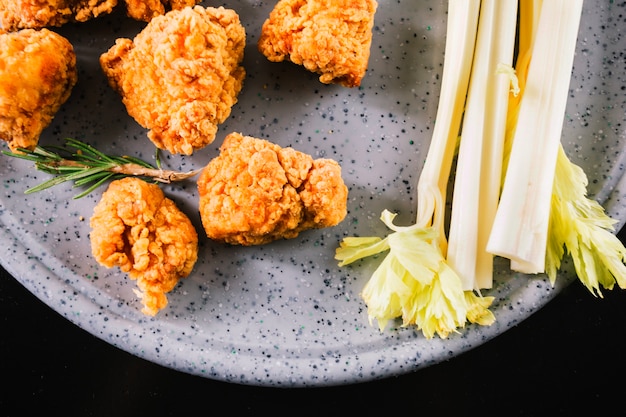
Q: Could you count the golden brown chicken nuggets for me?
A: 7